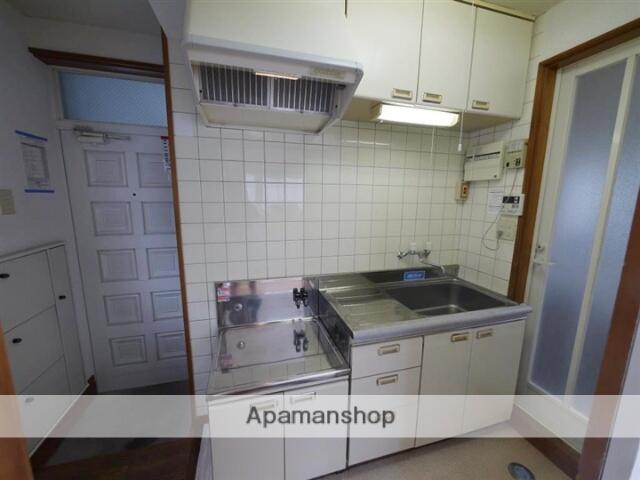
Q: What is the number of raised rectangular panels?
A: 10